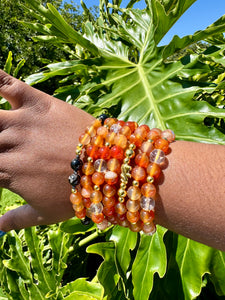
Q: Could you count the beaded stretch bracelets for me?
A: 7